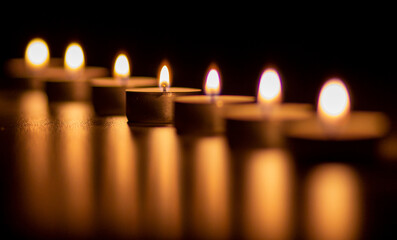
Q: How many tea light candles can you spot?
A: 7